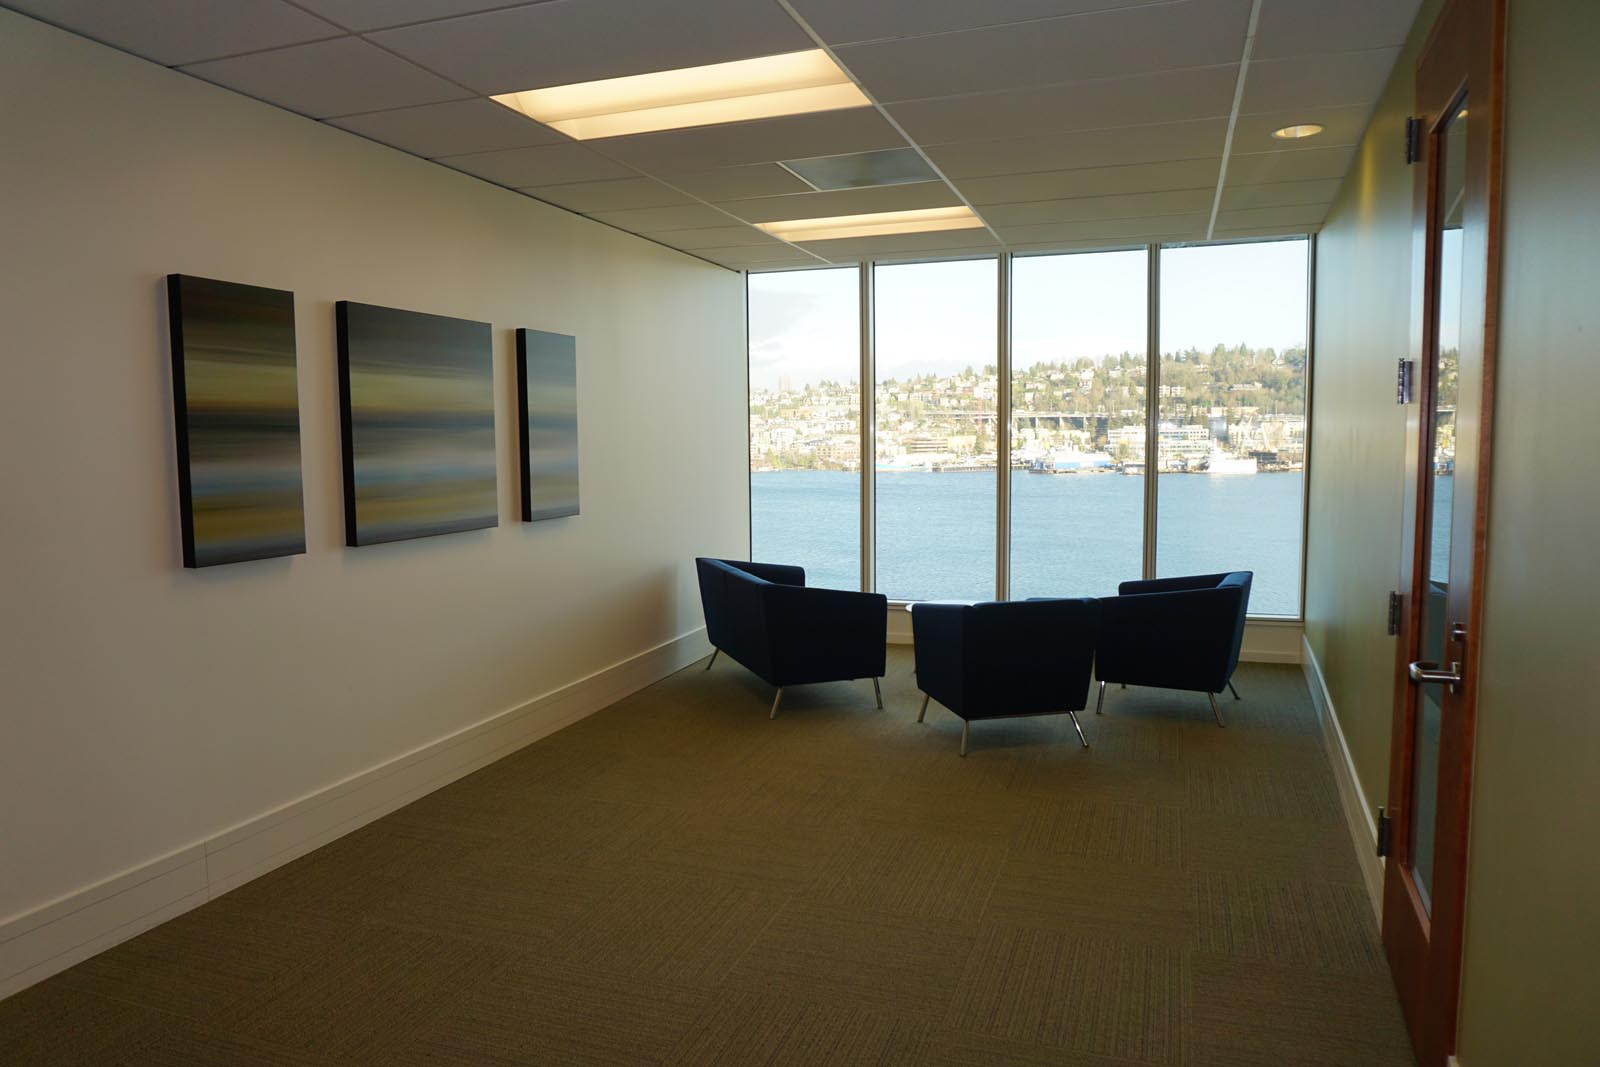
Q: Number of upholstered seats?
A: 3